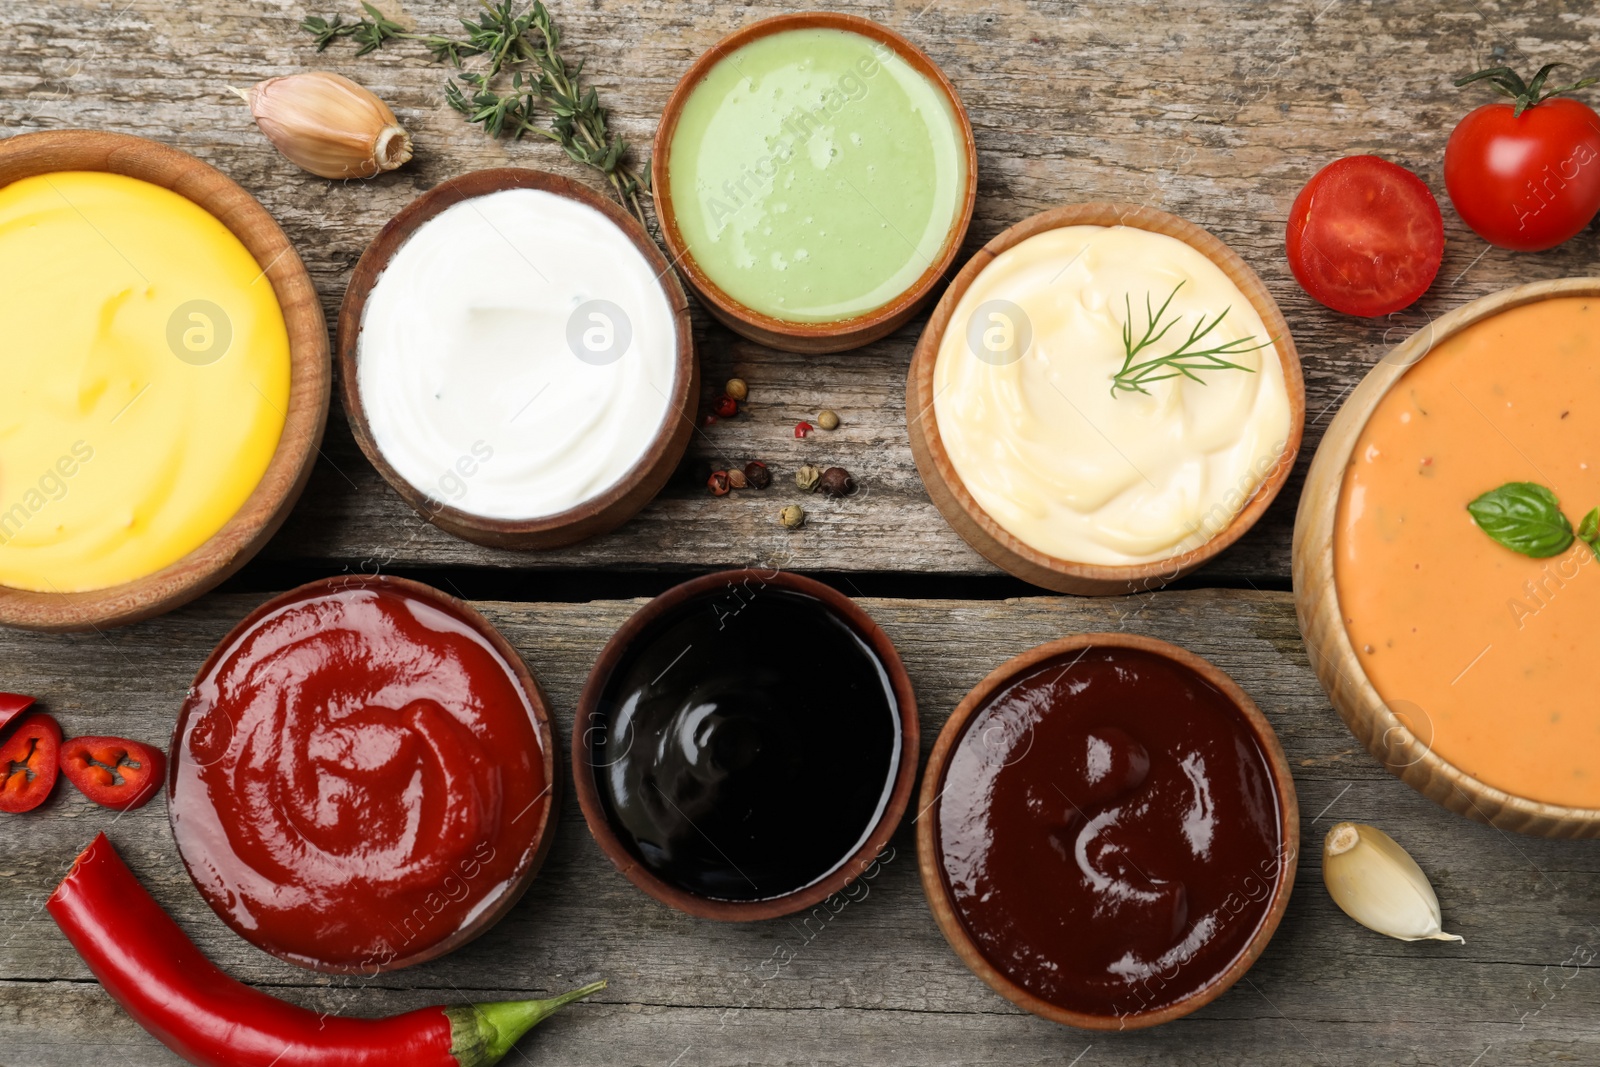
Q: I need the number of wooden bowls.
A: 8